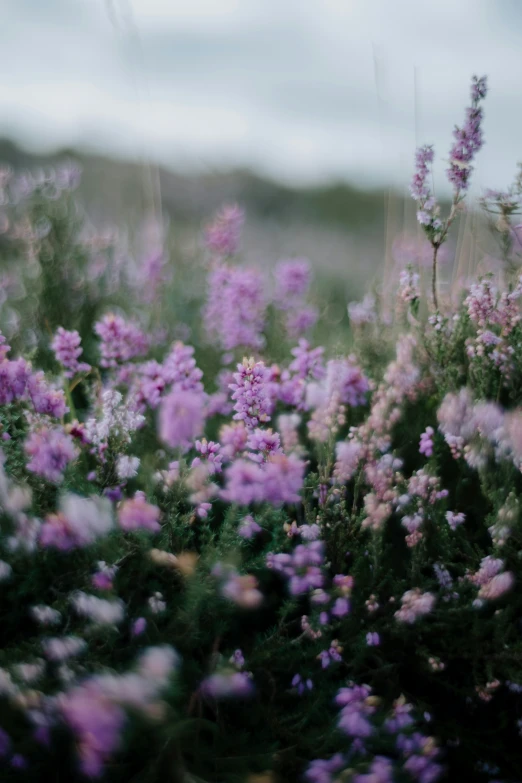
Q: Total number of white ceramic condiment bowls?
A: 0